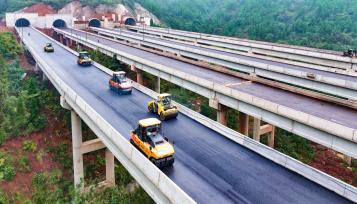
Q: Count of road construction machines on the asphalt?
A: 5